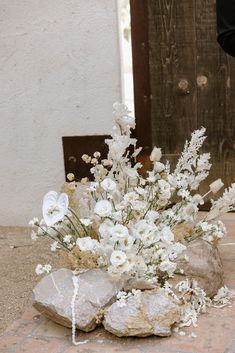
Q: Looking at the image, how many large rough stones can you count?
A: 3